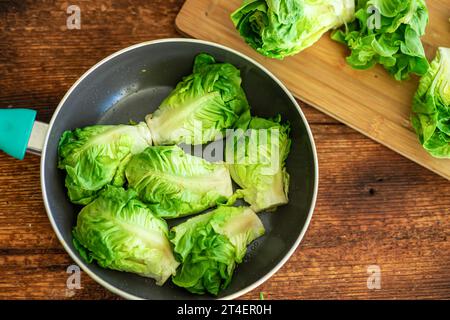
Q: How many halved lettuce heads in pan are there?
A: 6